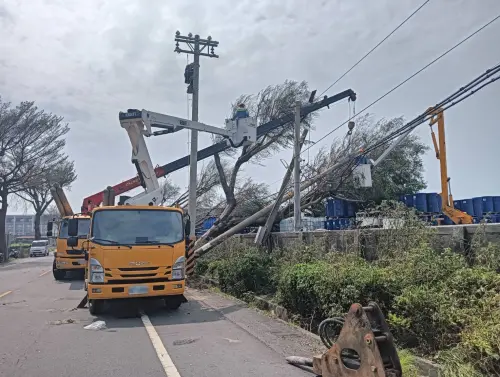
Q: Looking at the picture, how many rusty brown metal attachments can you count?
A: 1